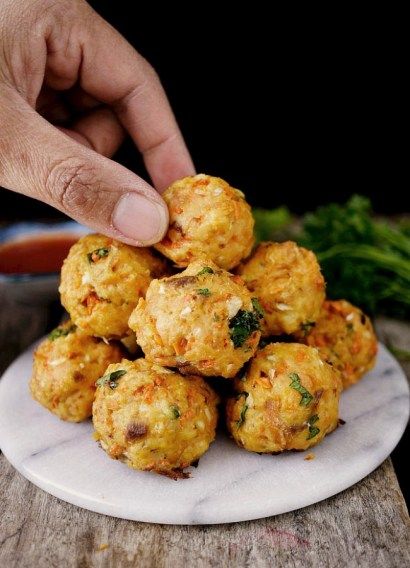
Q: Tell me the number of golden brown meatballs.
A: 8